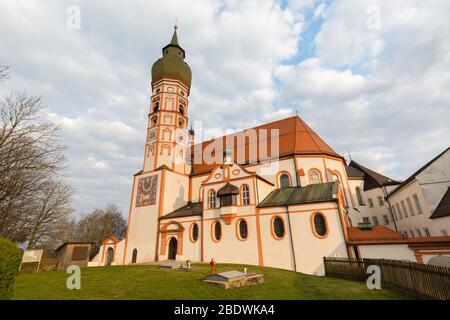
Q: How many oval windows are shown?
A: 5